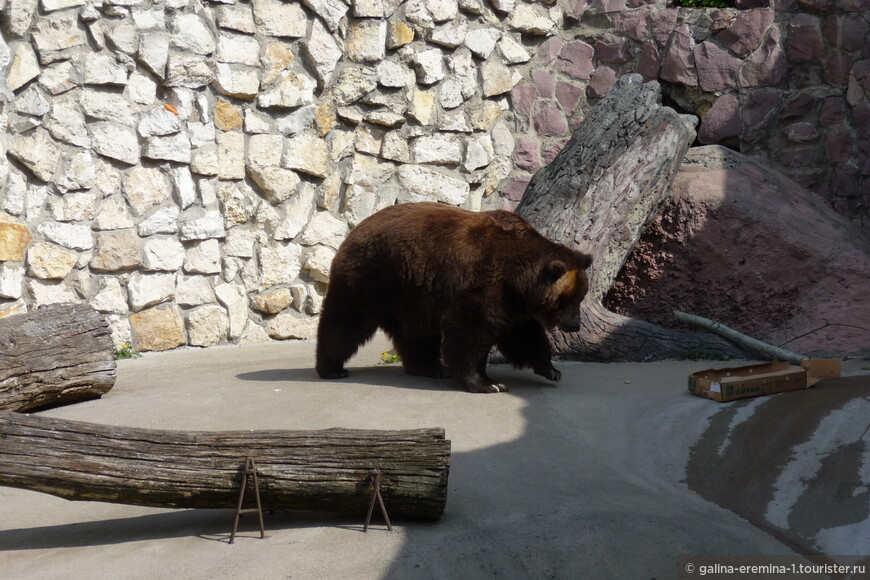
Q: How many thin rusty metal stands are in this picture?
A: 2